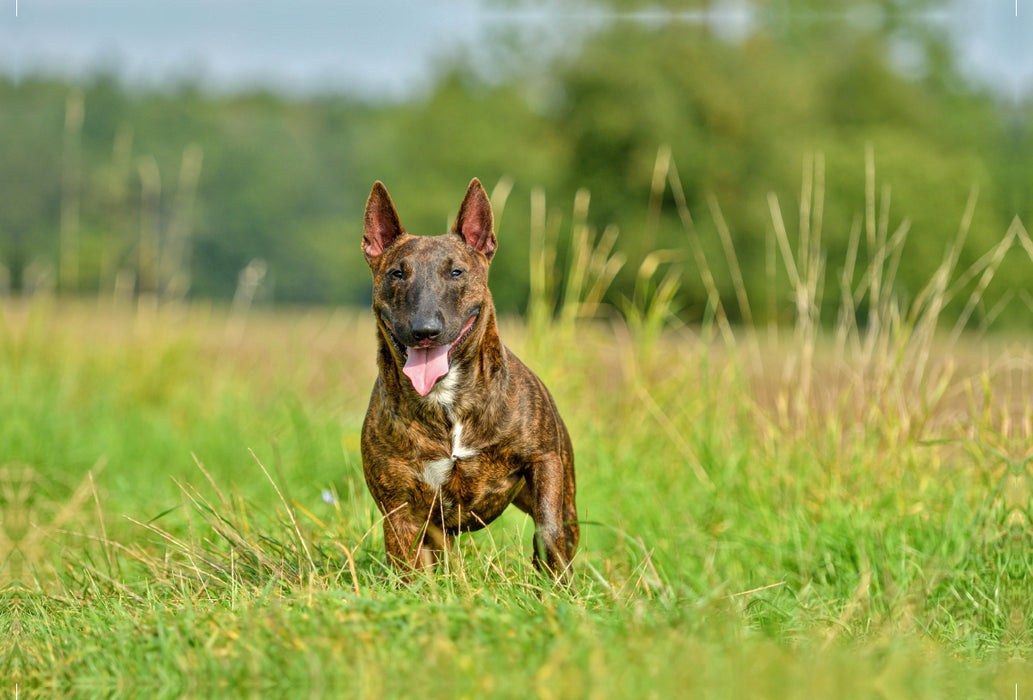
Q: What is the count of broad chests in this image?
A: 1